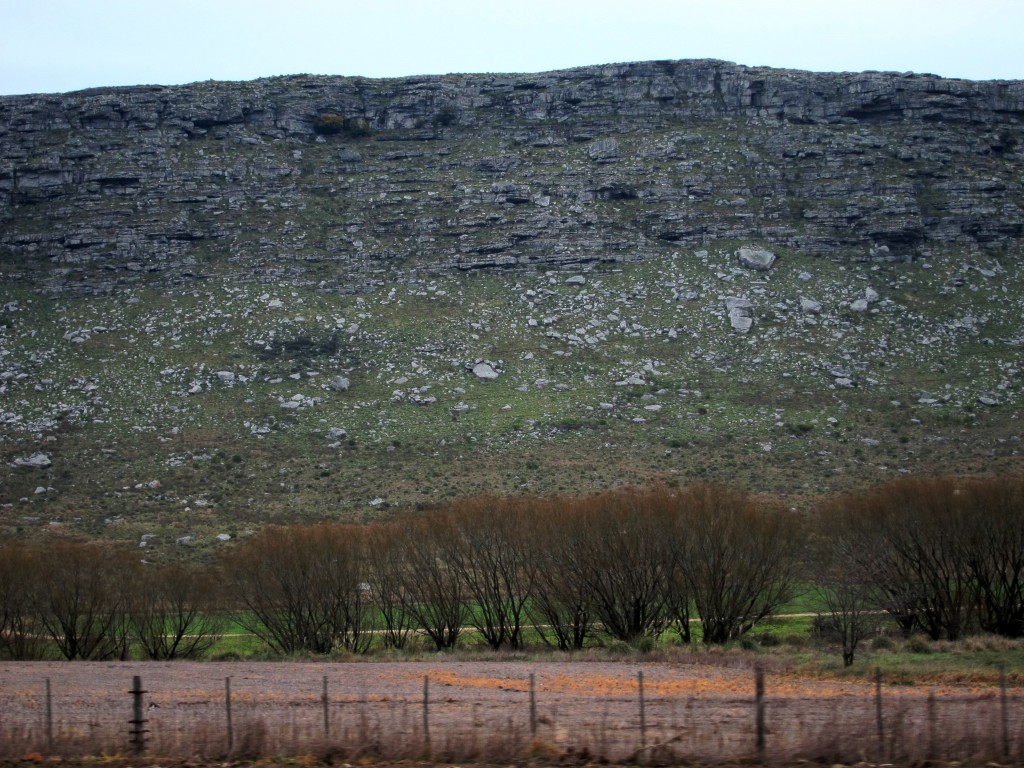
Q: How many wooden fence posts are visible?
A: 10